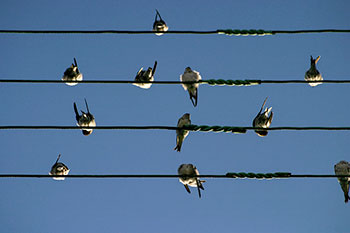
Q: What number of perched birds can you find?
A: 11